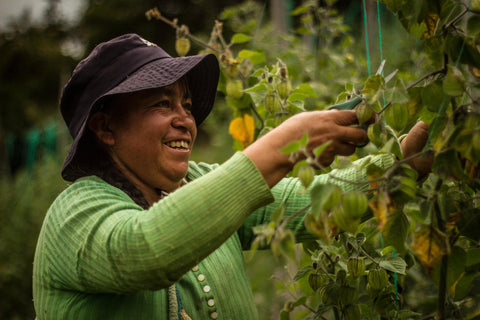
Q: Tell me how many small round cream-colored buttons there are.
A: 5